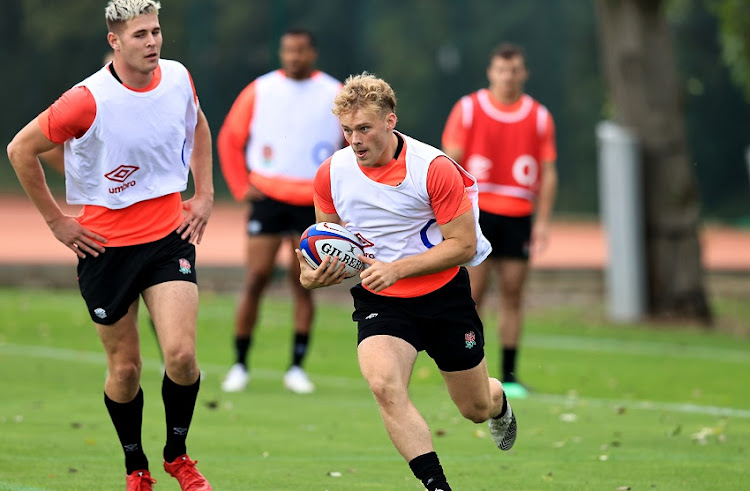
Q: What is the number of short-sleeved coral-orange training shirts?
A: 3